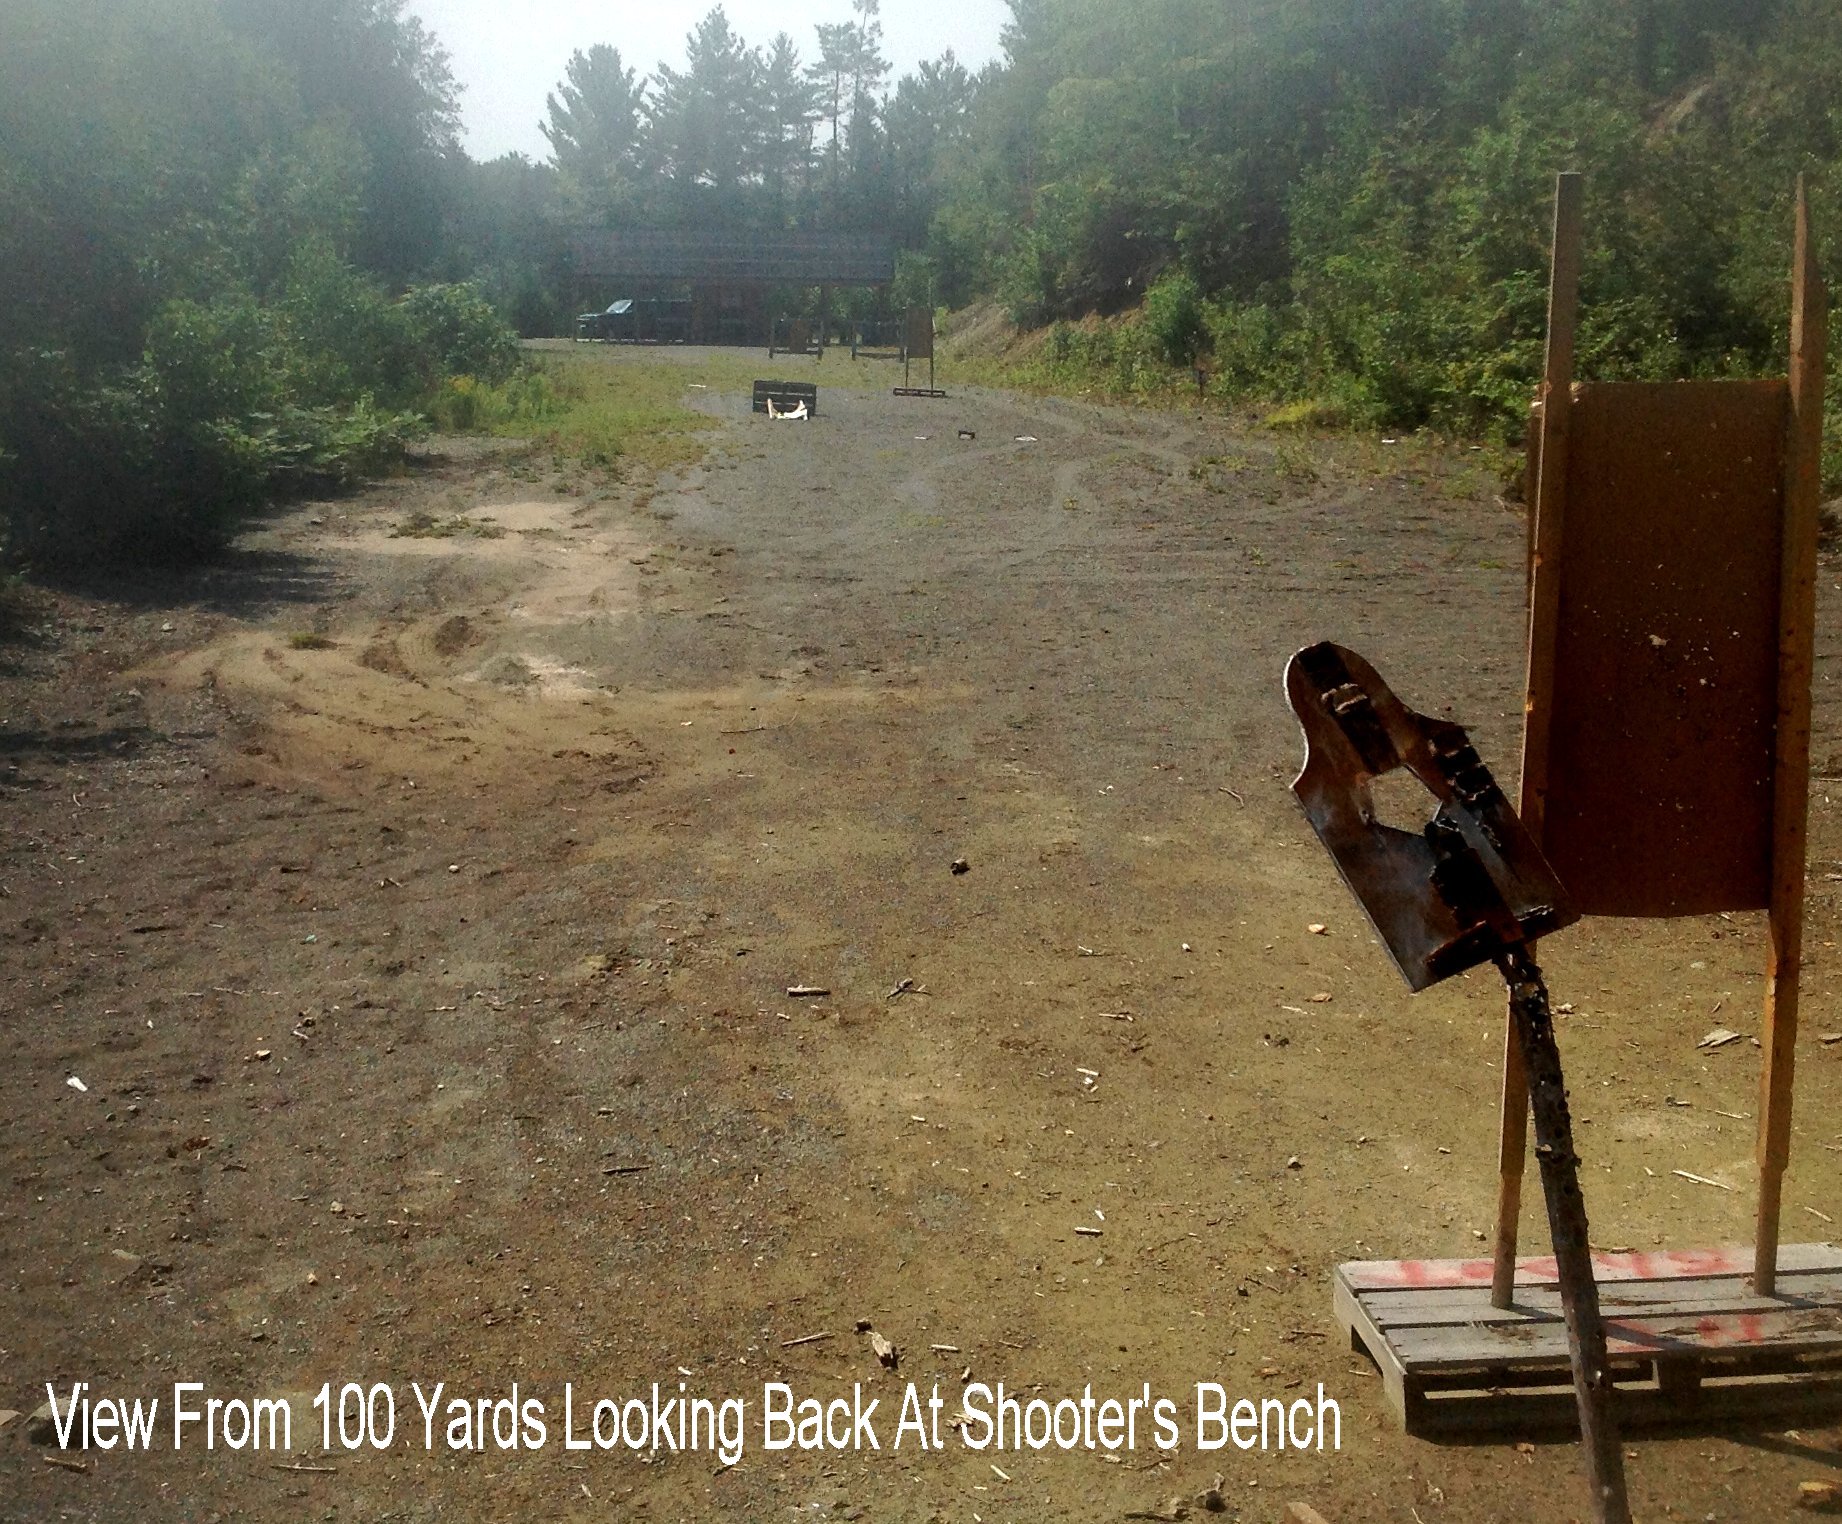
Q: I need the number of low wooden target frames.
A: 2